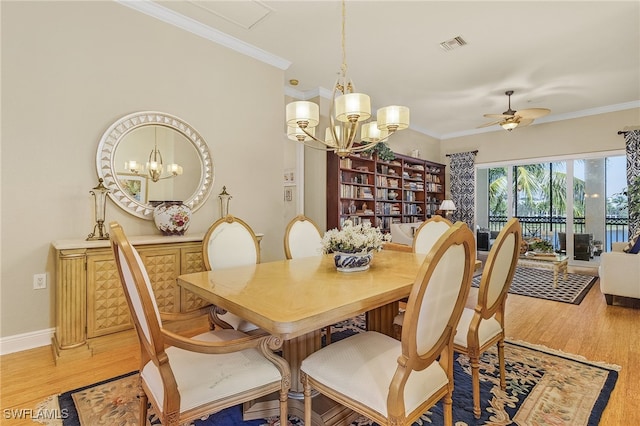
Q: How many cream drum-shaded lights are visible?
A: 6